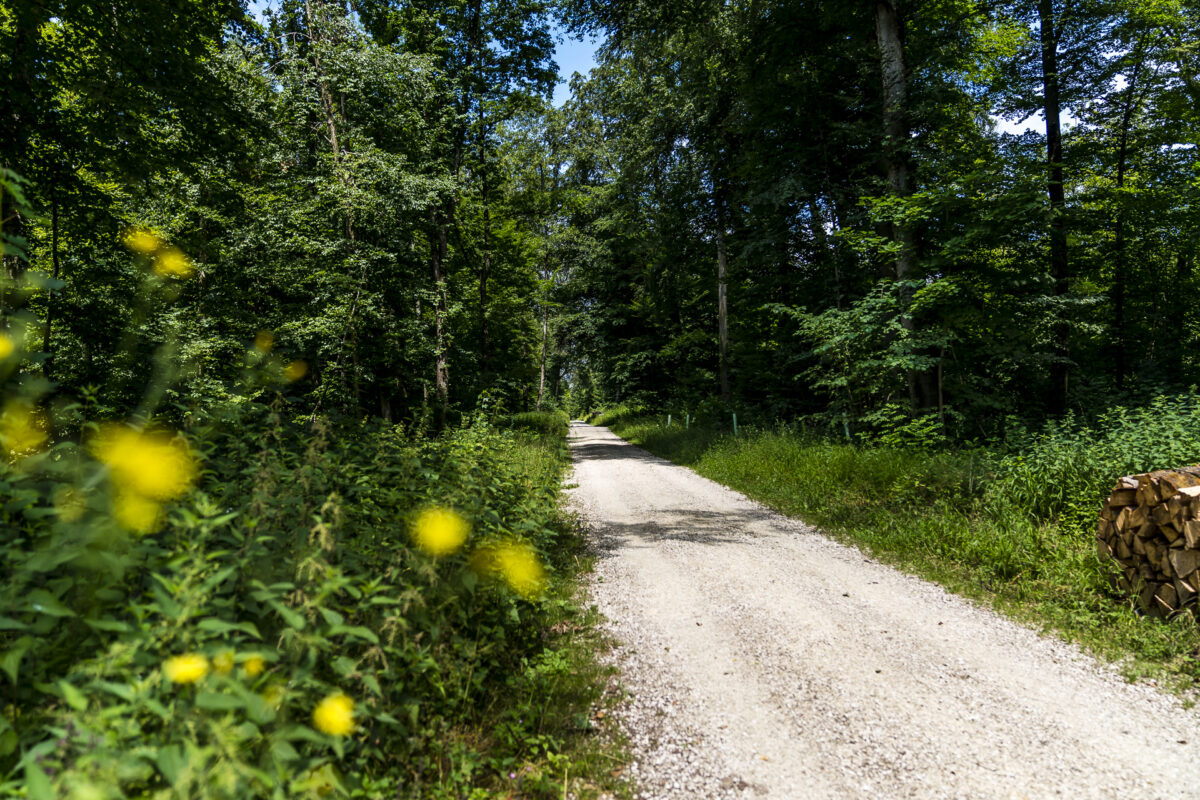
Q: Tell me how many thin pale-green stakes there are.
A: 4